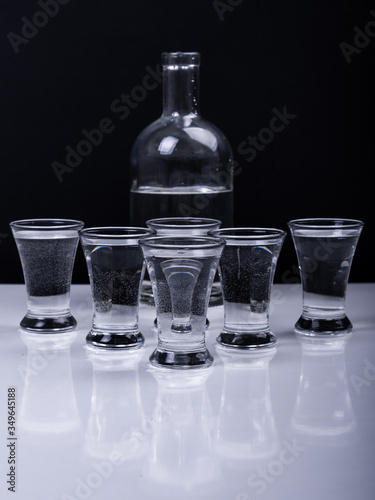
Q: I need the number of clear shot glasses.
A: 6